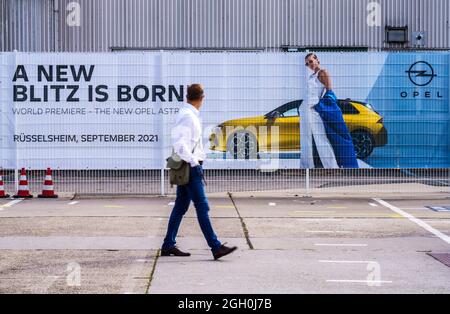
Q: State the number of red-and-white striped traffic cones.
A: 3